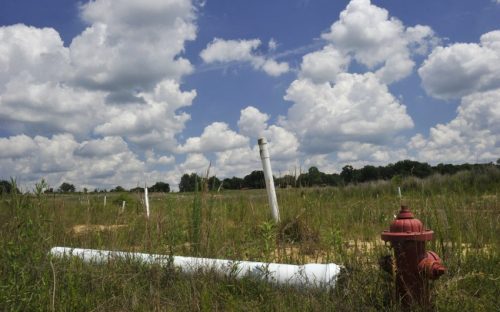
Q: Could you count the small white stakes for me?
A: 4